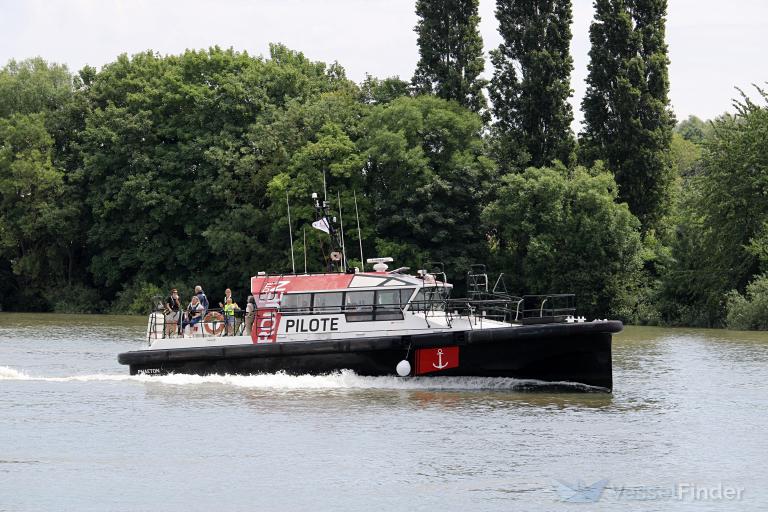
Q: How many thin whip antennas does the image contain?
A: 5